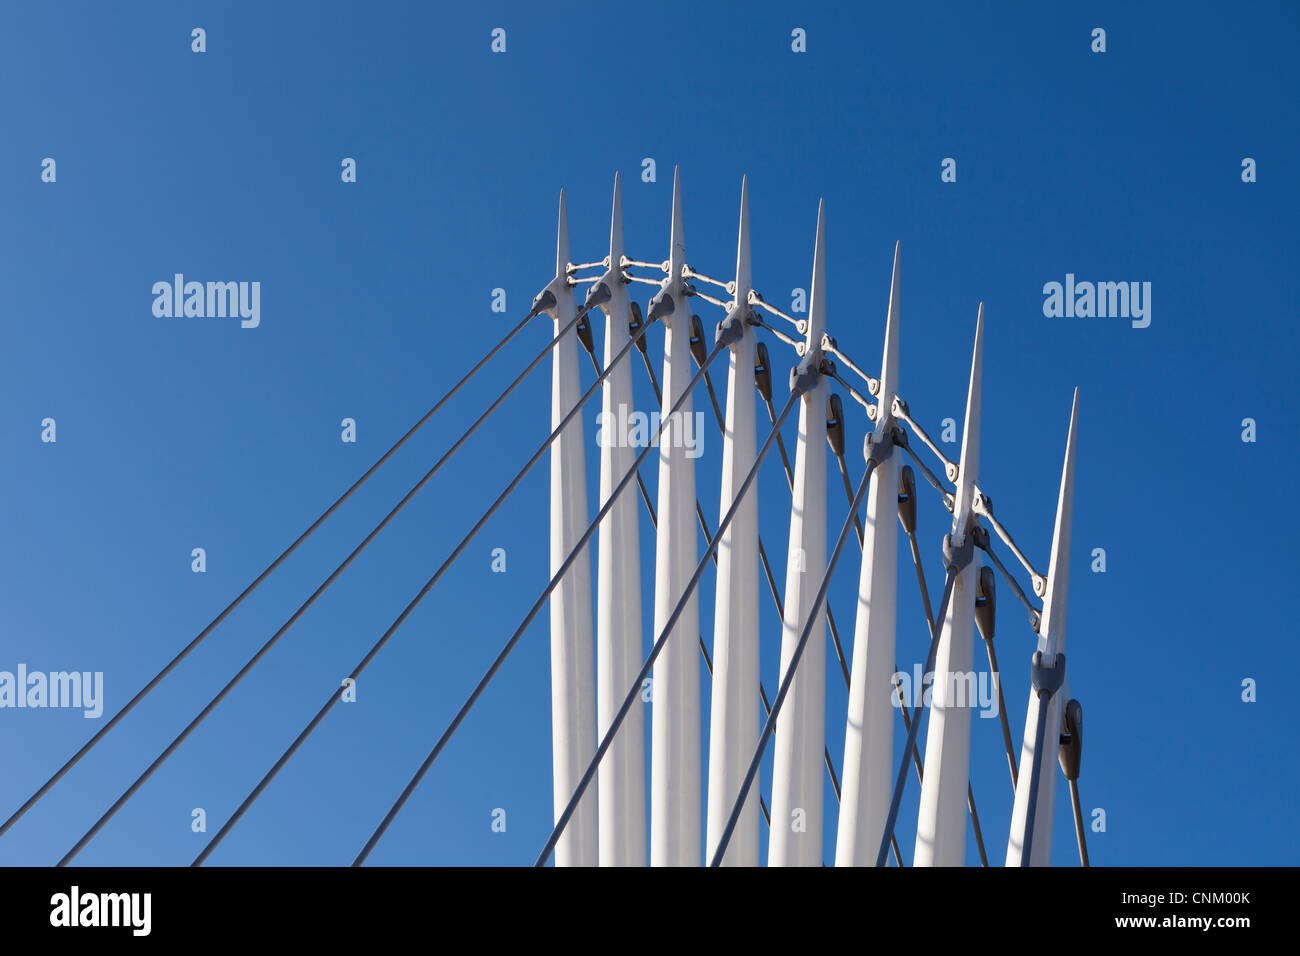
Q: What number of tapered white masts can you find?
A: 8